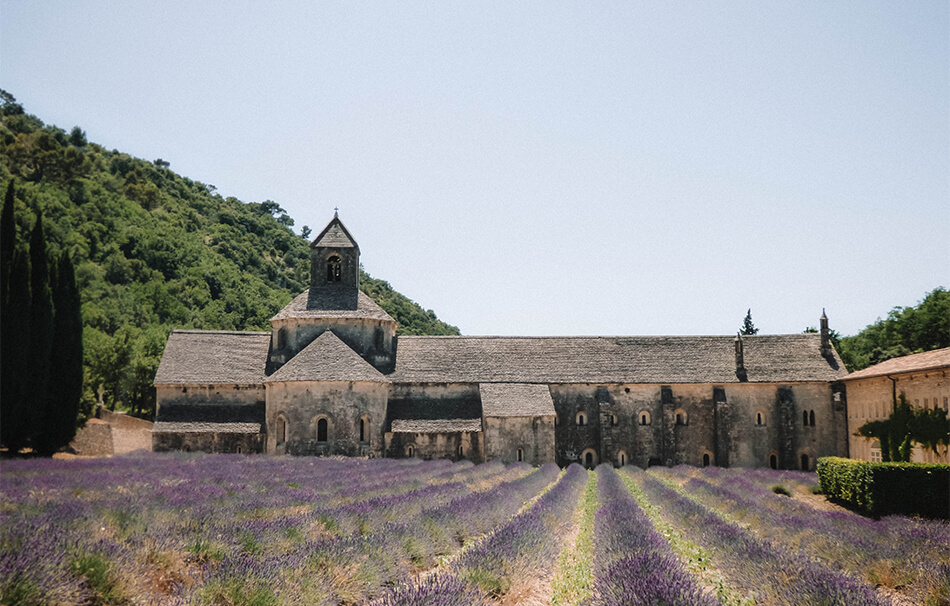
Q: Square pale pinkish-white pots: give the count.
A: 0